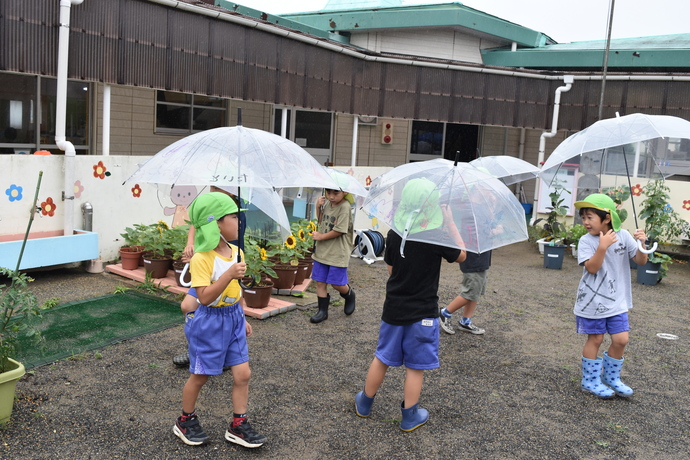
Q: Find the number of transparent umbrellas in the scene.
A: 6